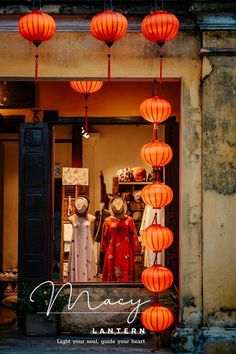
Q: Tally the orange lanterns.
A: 10